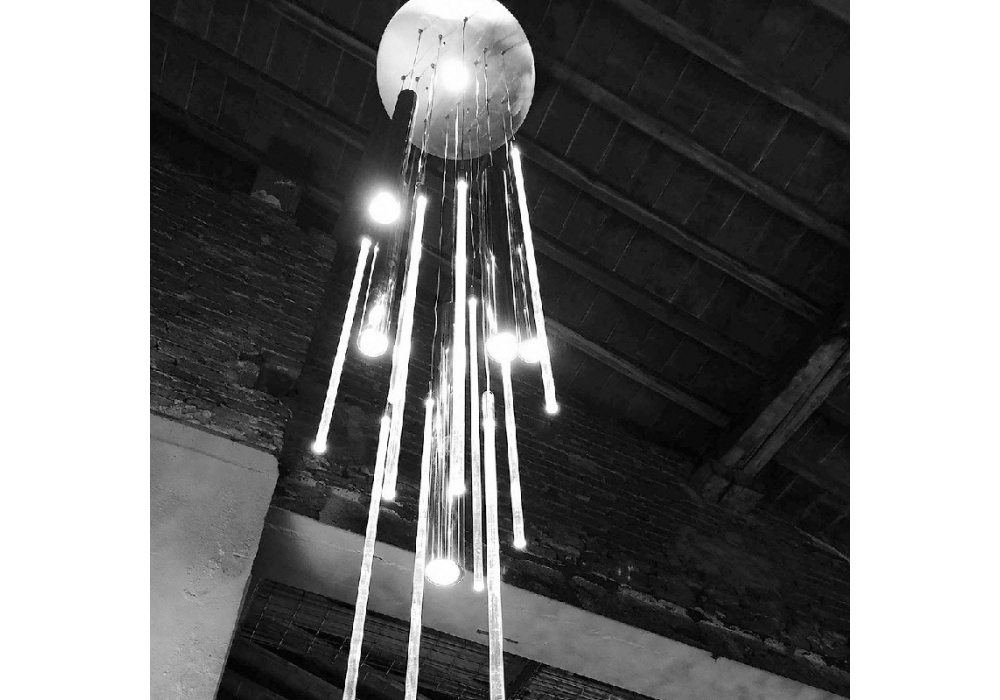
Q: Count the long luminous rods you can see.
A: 9